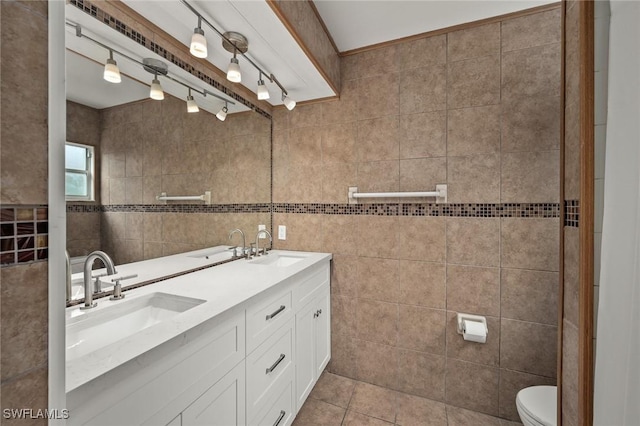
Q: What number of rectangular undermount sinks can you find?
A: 2